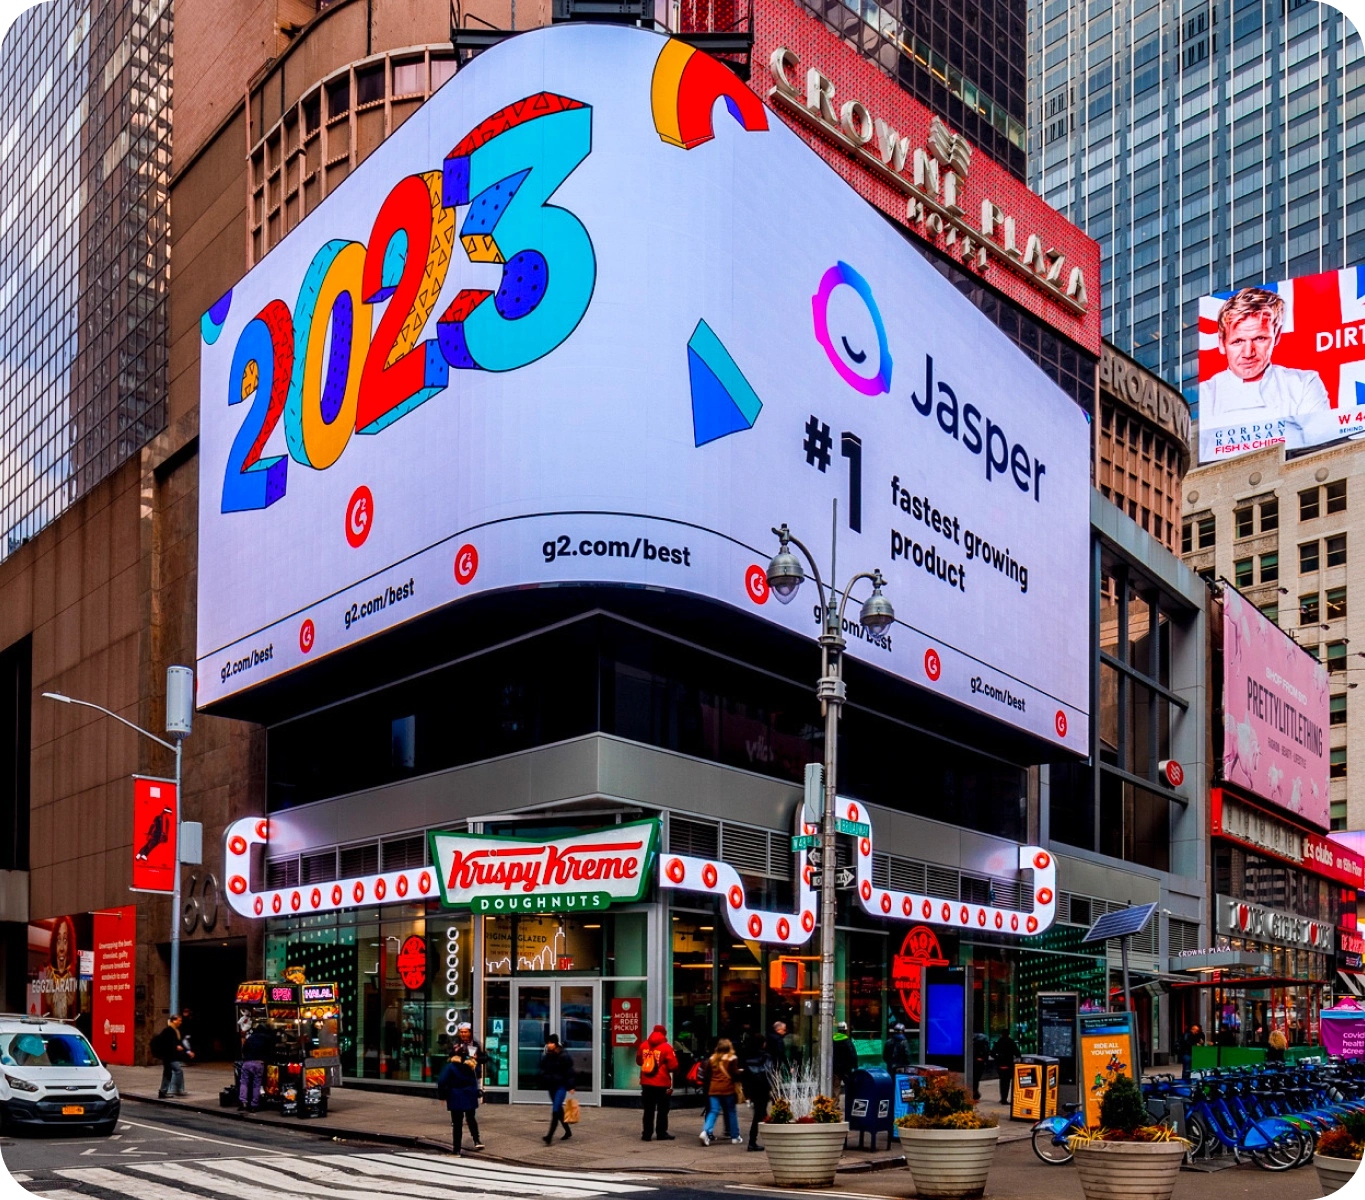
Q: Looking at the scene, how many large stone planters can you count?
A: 4